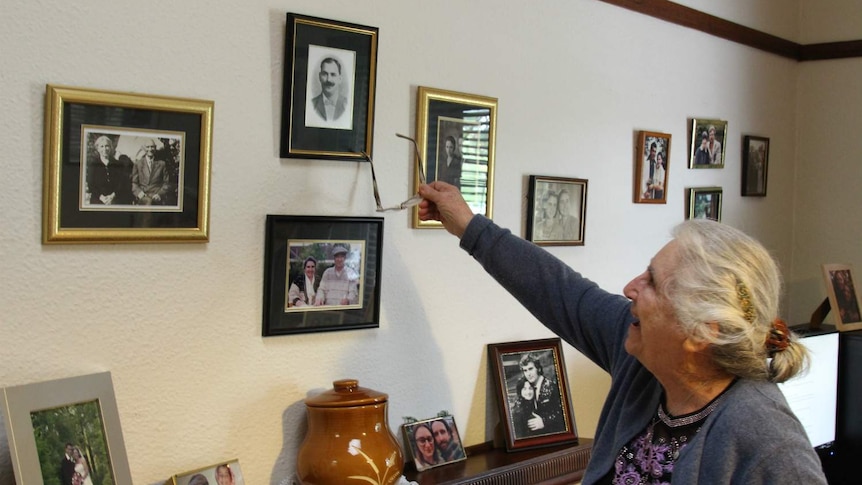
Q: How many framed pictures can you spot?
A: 14